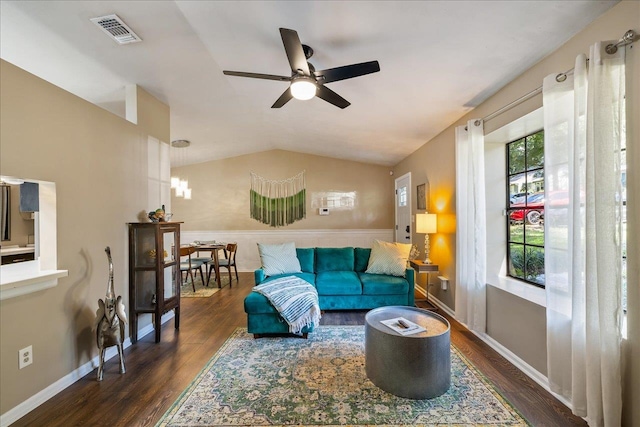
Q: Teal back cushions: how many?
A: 3